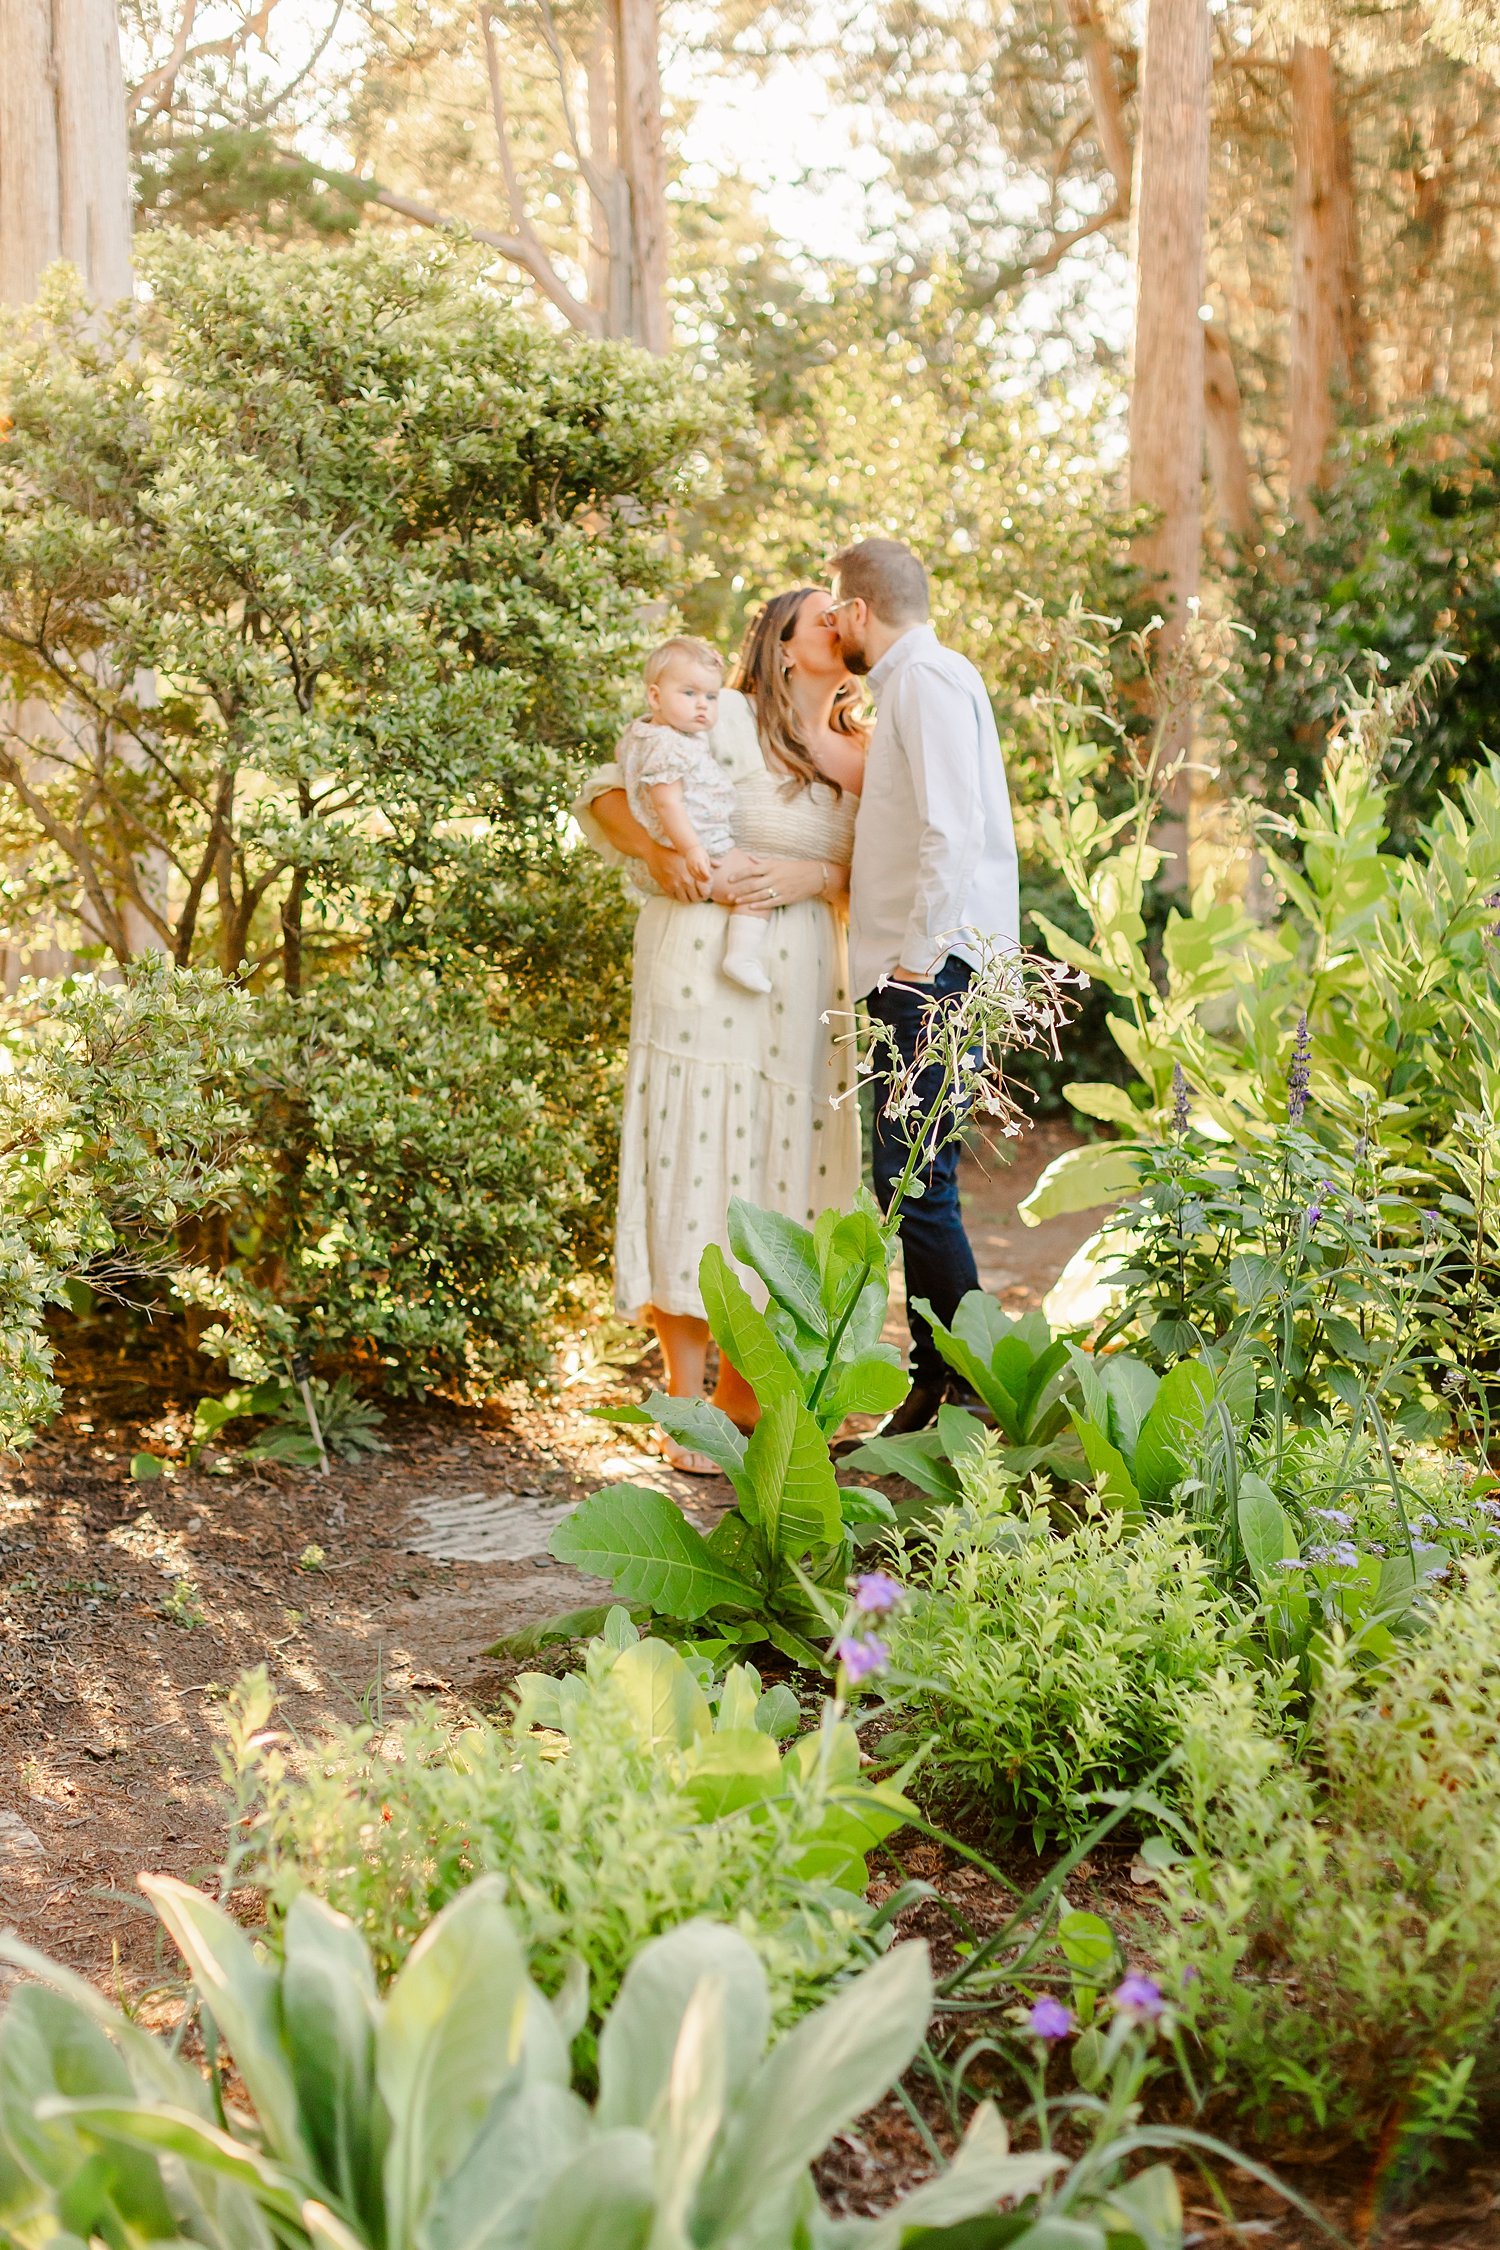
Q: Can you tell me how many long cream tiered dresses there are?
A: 1